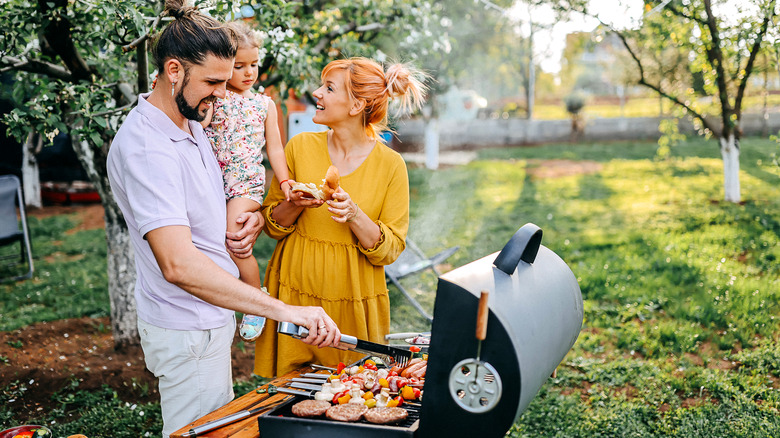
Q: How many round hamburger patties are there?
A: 3